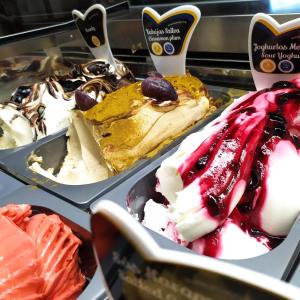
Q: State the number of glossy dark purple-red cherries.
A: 2